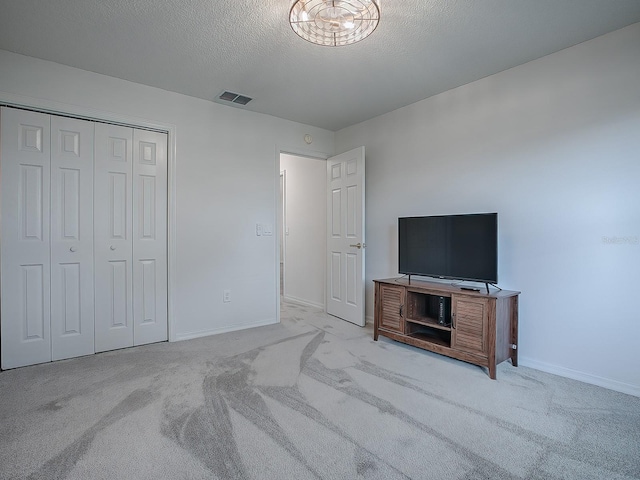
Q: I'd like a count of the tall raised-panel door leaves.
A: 5